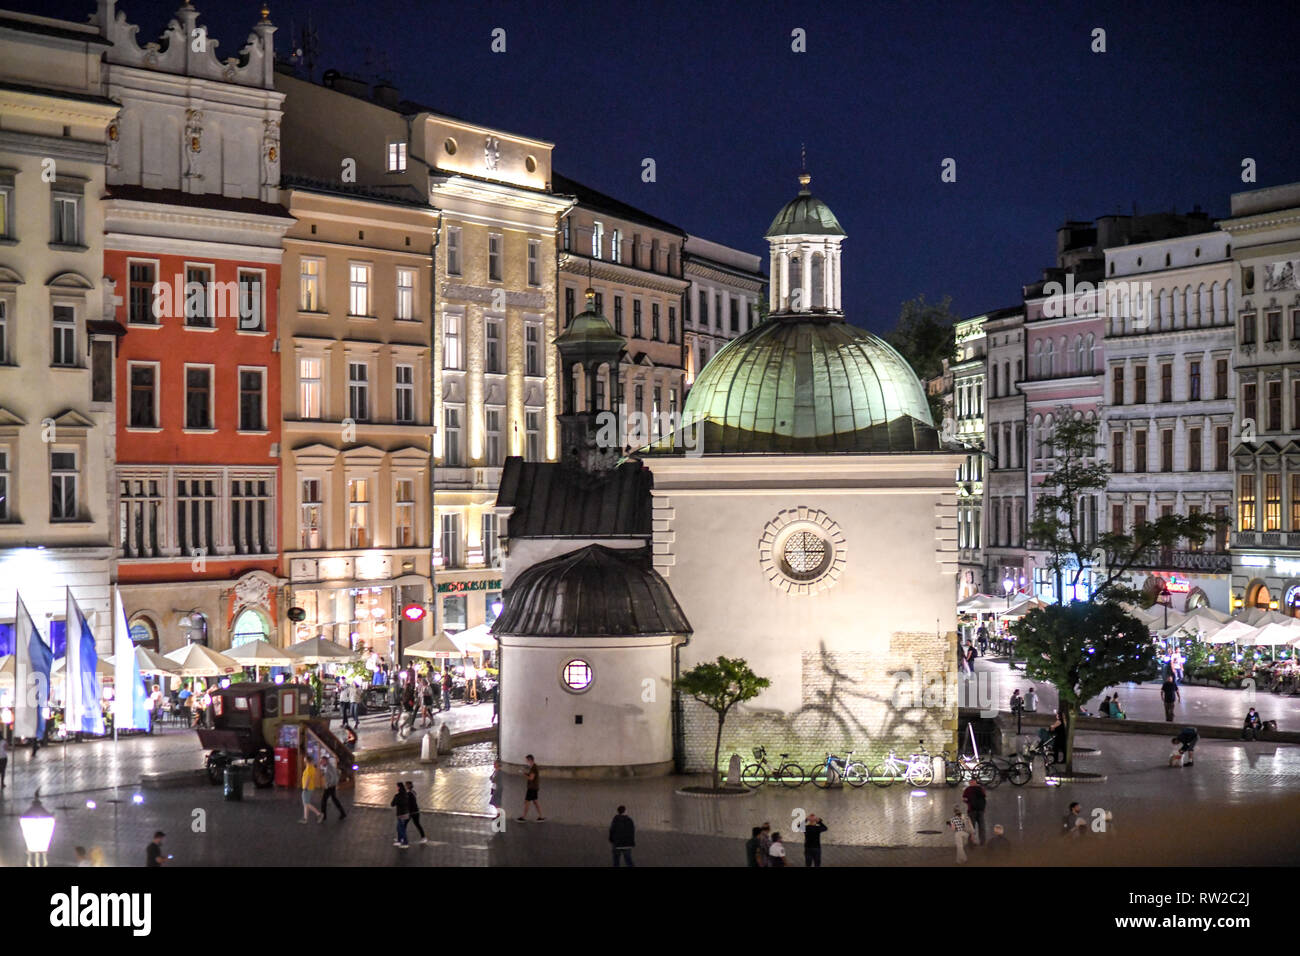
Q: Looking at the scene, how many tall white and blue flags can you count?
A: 3